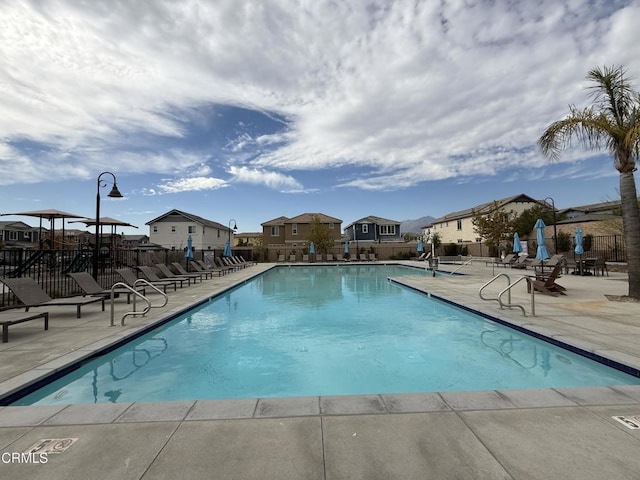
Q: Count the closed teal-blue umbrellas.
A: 8